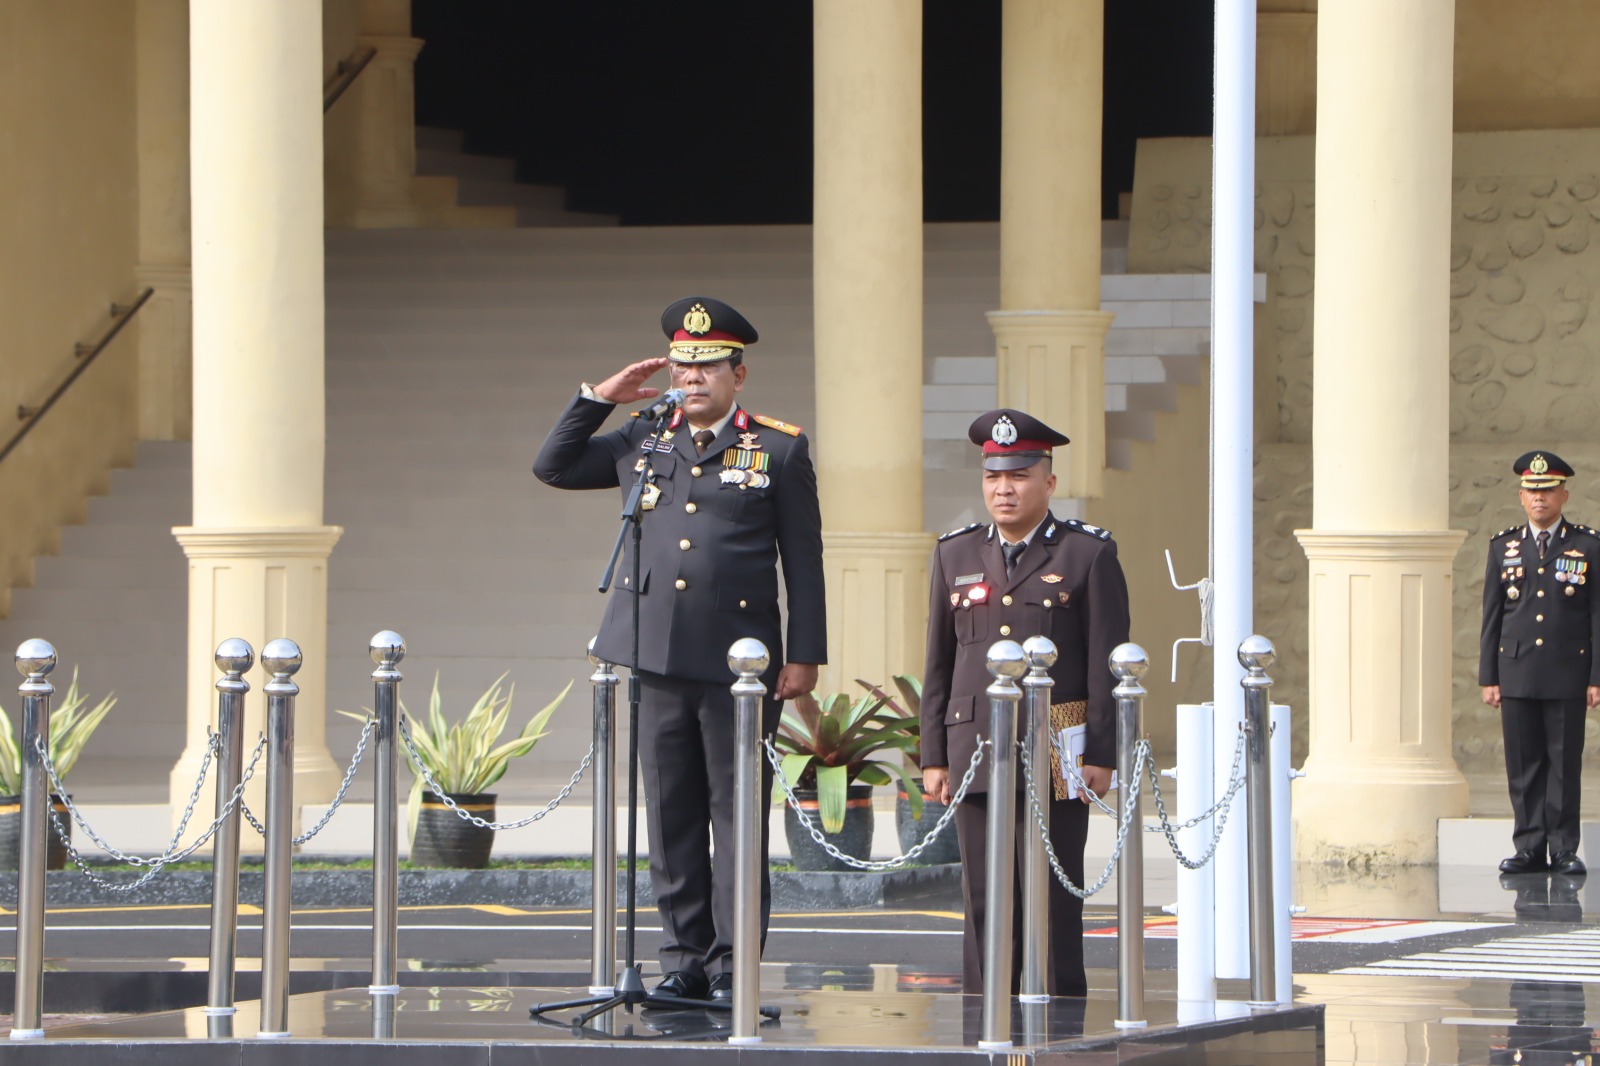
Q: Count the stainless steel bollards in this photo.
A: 10